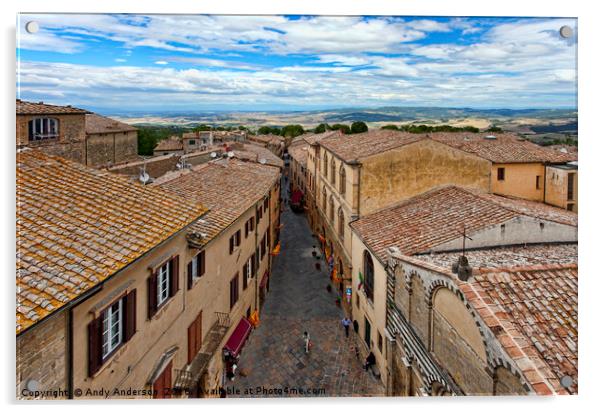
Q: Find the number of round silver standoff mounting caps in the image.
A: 4